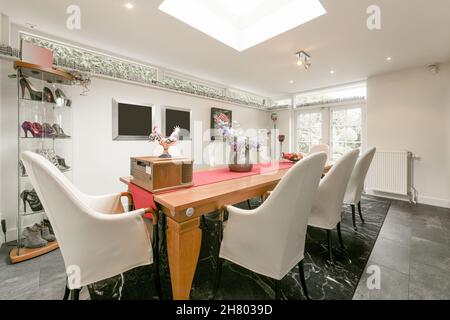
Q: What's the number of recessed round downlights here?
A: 4